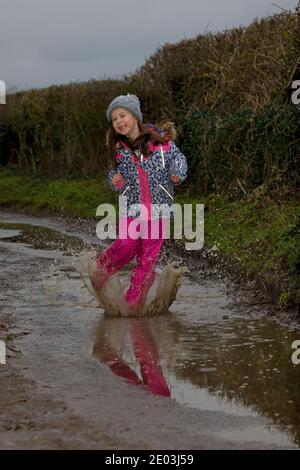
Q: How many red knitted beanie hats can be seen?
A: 0